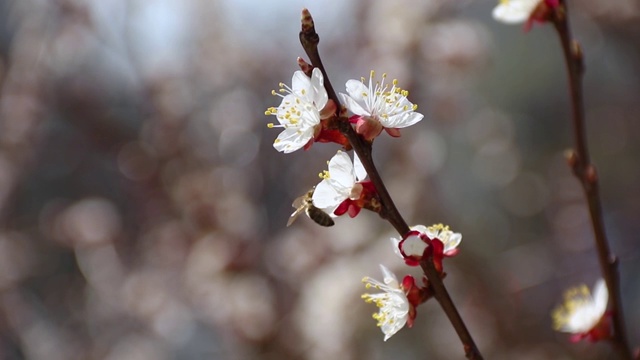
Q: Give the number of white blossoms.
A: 7